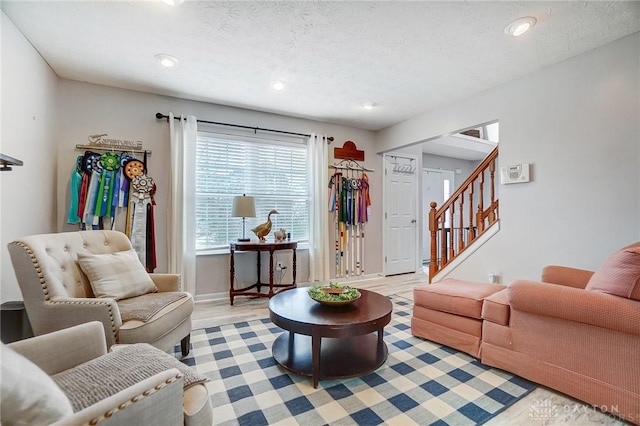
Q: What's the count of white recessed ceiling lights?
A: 5